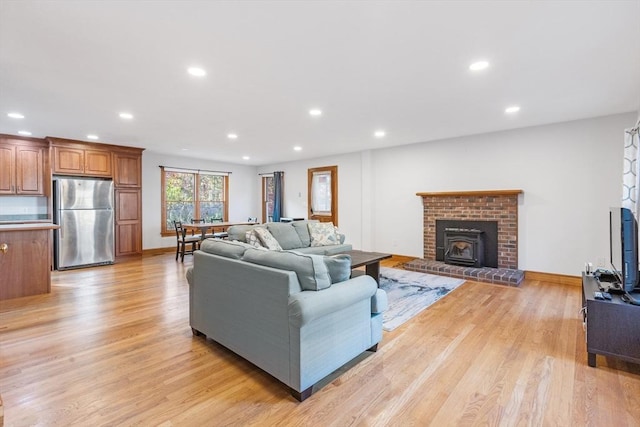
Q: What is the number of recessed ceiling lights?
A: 12